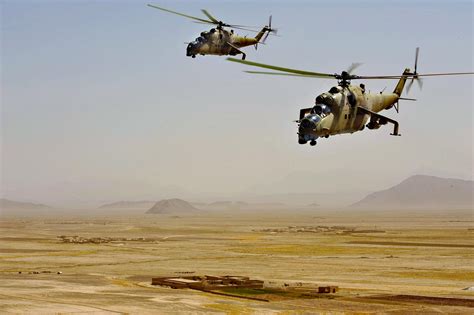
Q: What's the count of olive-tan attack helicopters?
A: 2